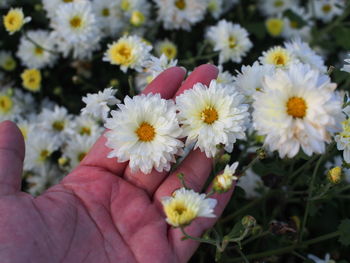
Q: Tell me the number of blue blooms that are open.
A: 0